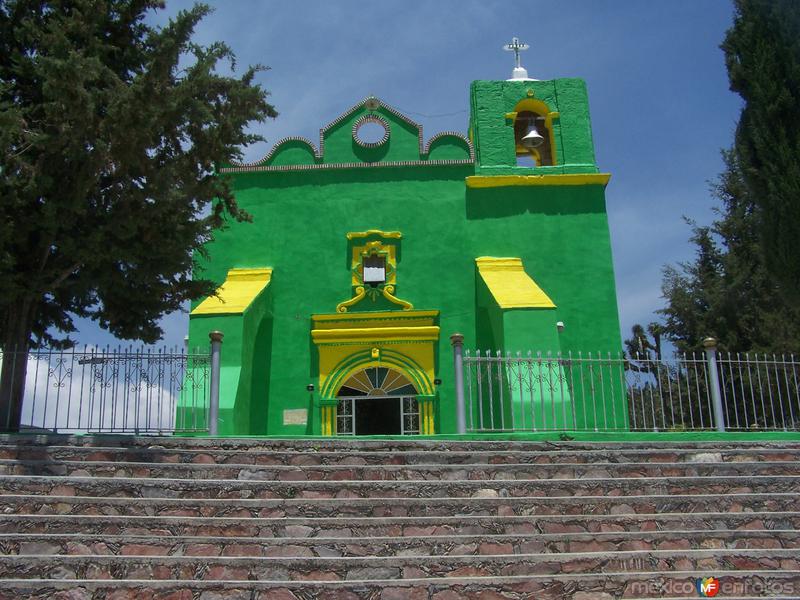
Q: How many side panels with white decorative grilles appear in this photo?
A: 2